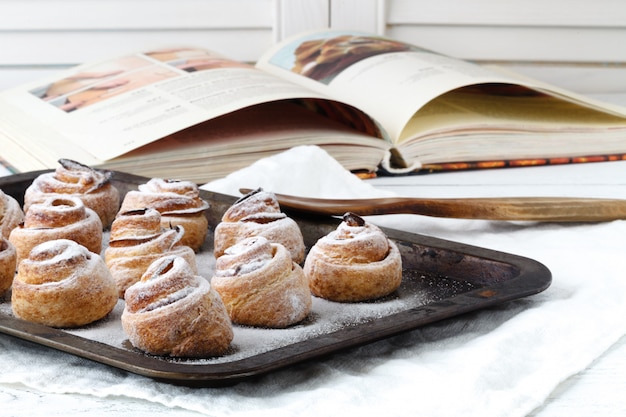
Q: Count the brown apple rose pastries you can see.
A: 11